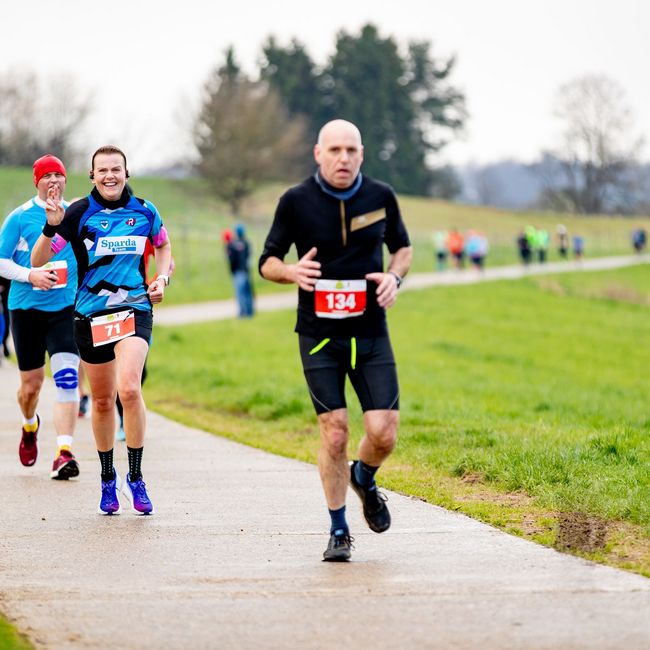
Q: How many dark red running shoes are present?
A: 2